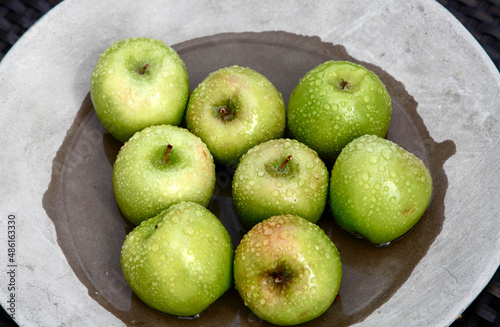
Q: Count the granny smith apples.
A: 8